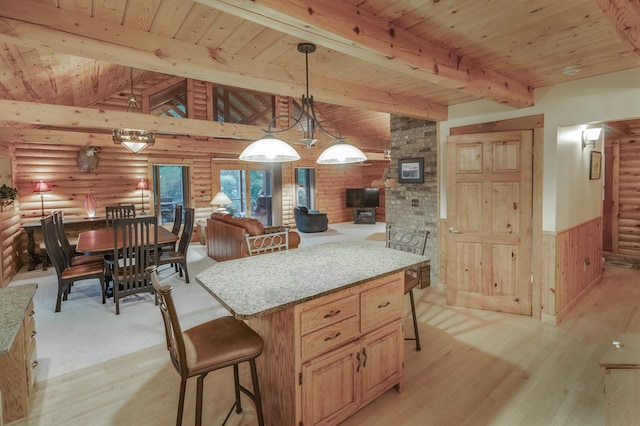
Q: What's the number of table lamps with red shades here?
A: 2